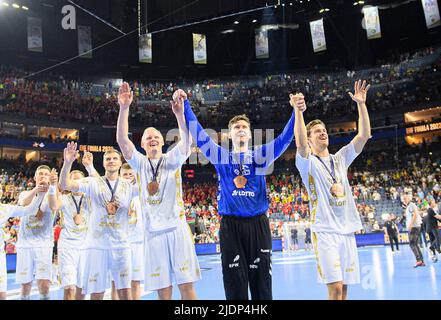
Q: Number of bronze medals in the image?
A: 6